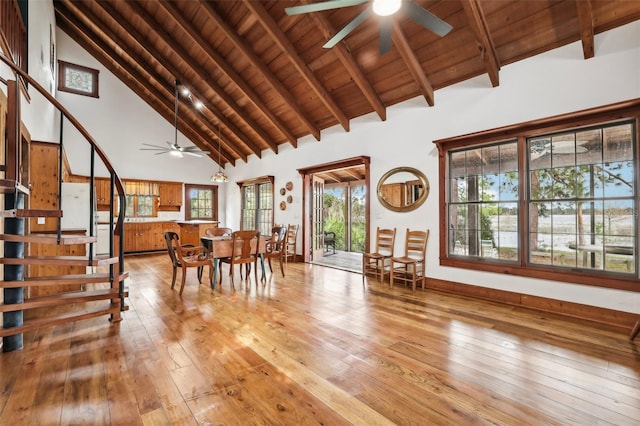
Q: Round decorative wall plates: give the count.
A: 4